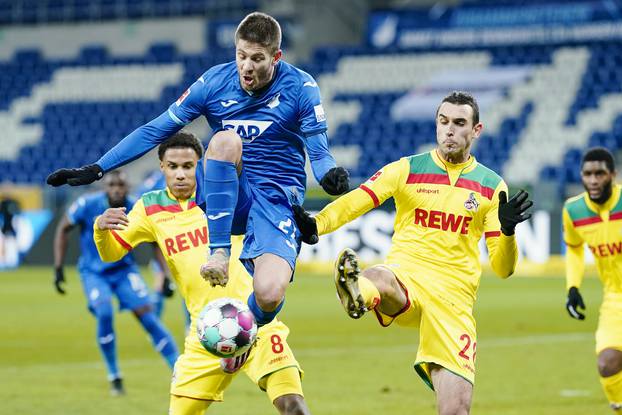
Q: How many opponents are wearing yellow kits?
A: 3